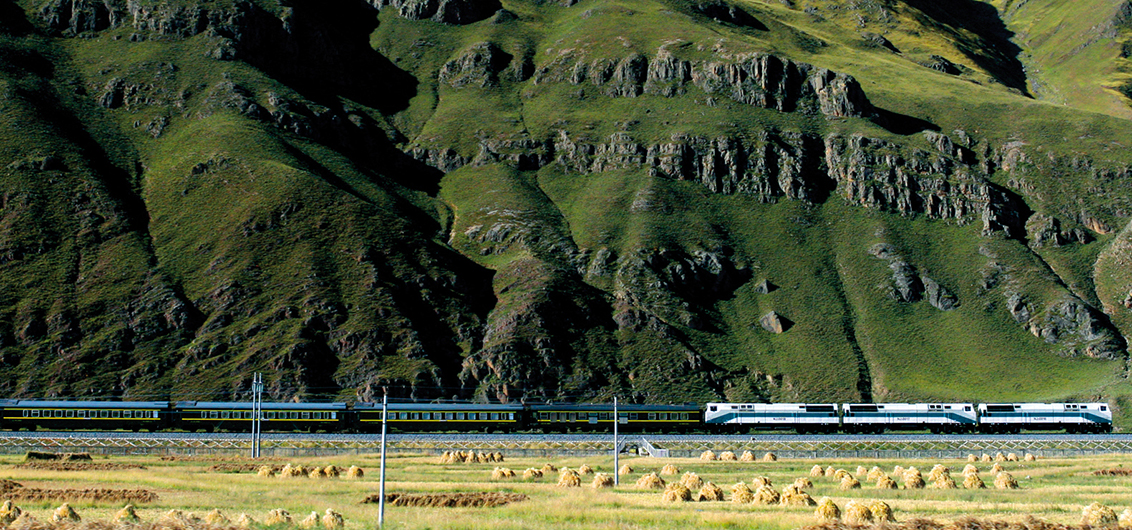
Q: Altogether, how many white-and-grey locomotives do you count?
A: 3